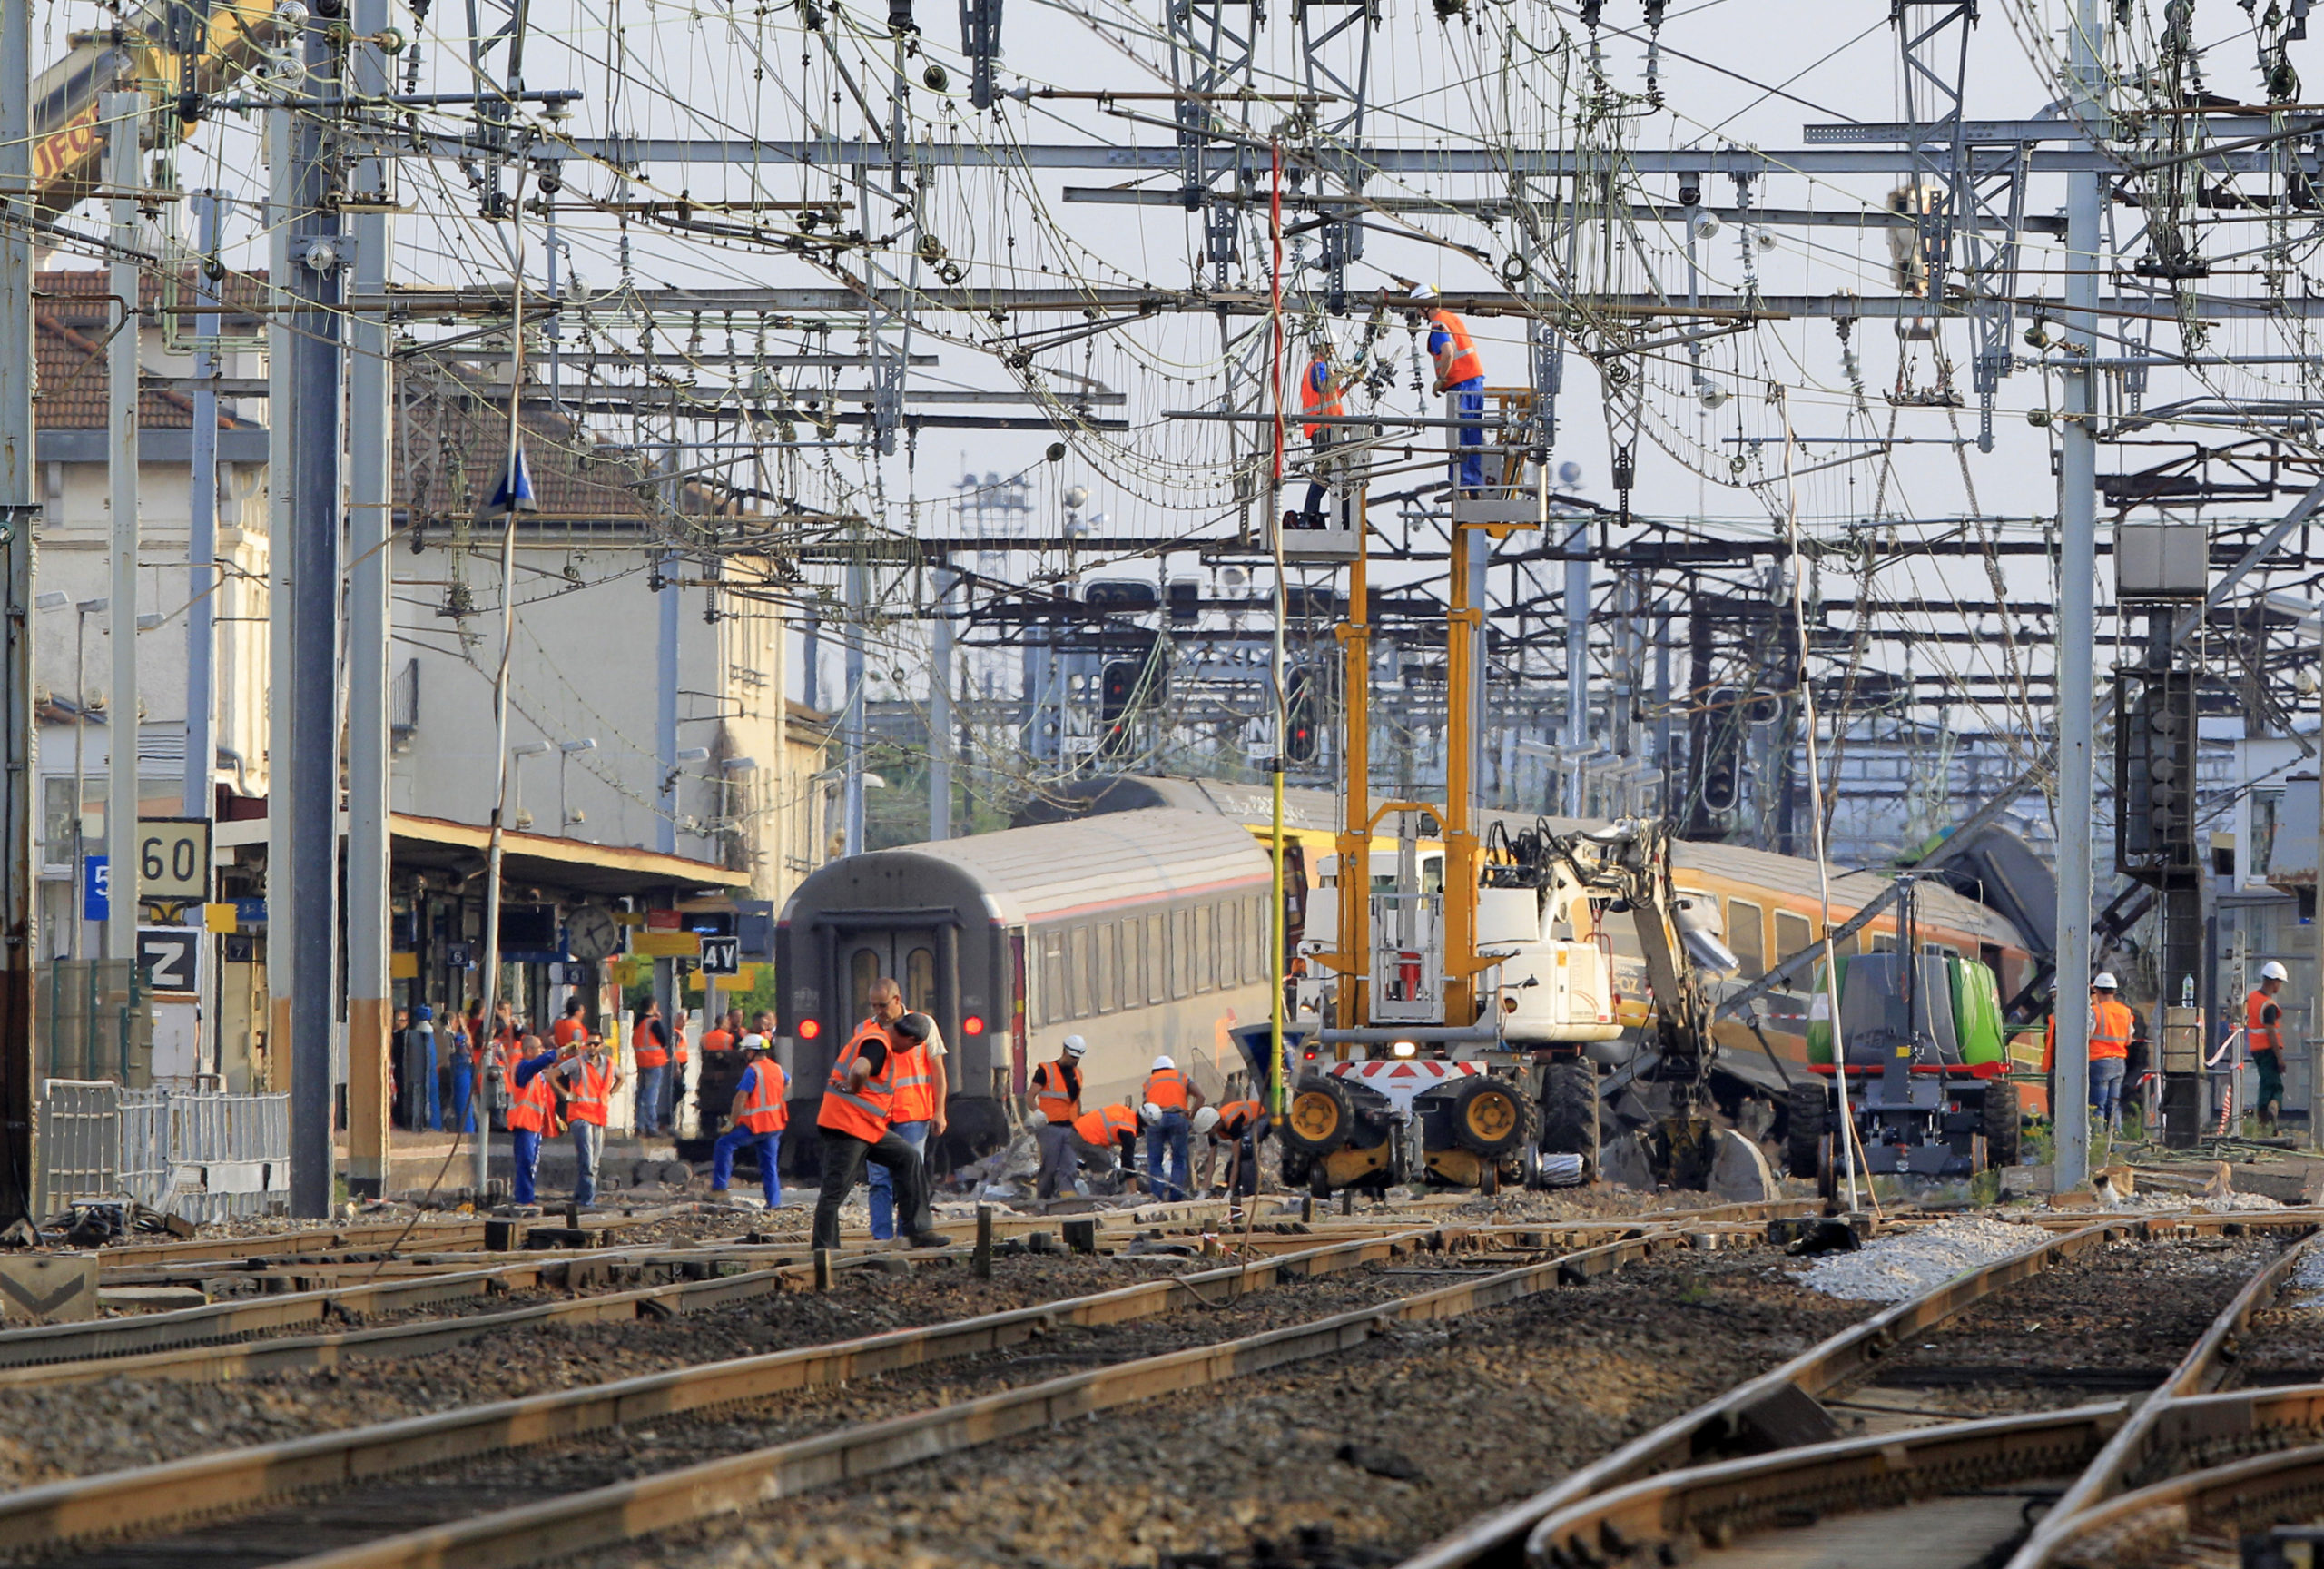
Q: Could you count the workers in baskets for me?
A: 2